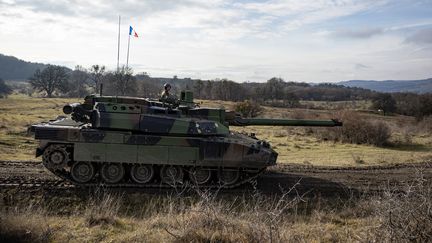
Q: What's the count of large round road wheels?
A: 6